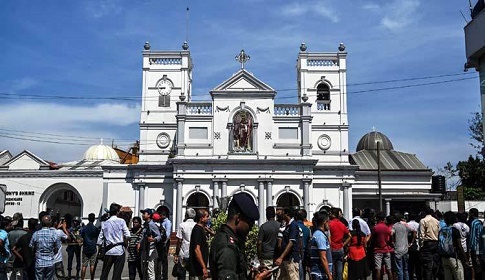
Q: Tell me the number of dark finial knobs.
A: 6